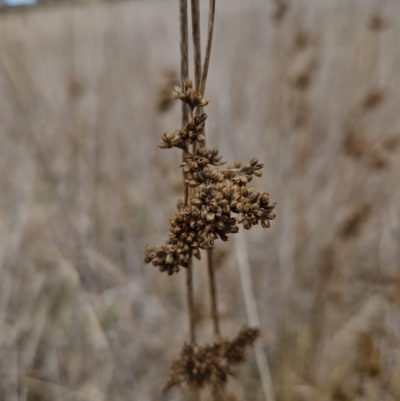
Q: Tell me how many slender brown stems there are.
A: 3